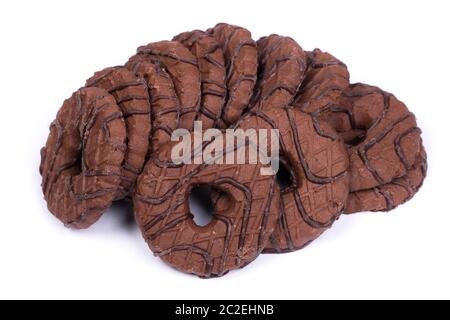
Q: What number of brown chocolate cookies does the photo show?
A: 12